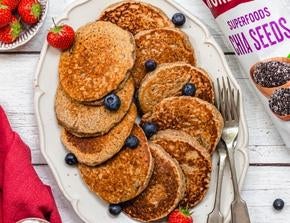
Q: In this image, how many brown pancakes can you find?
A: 10